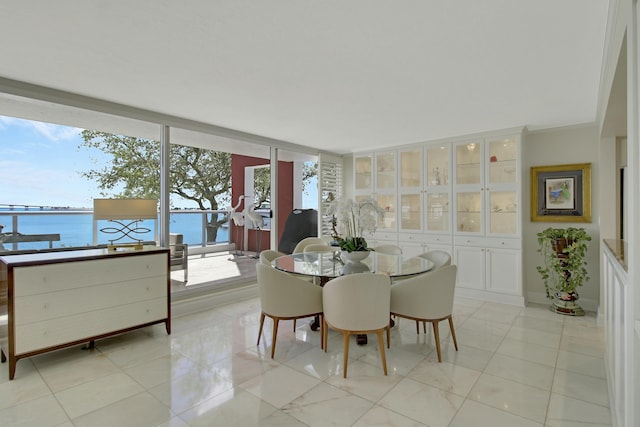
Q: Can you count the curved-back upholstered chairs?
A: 8